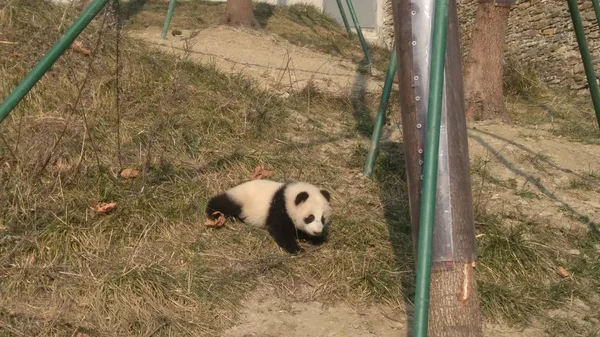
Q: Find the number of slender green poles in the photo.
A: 8